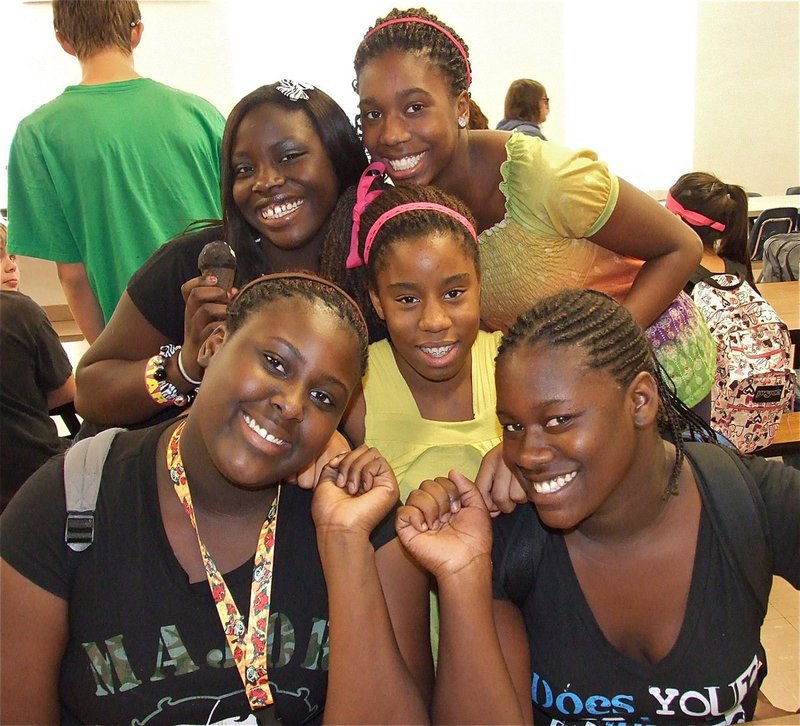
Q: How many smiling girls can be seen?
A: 5